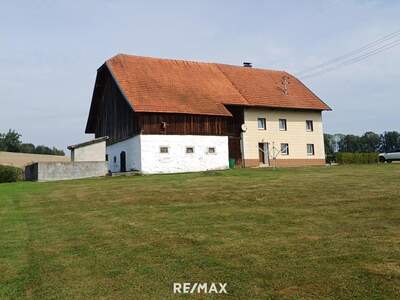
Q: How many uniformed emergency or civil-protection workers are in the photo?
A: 0